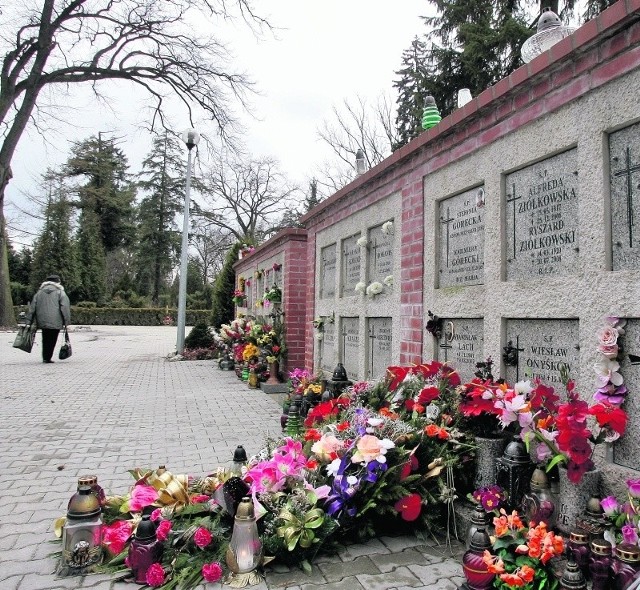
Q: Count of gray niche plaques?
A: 12